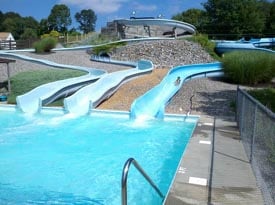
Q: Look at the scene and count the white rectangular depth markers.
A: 3